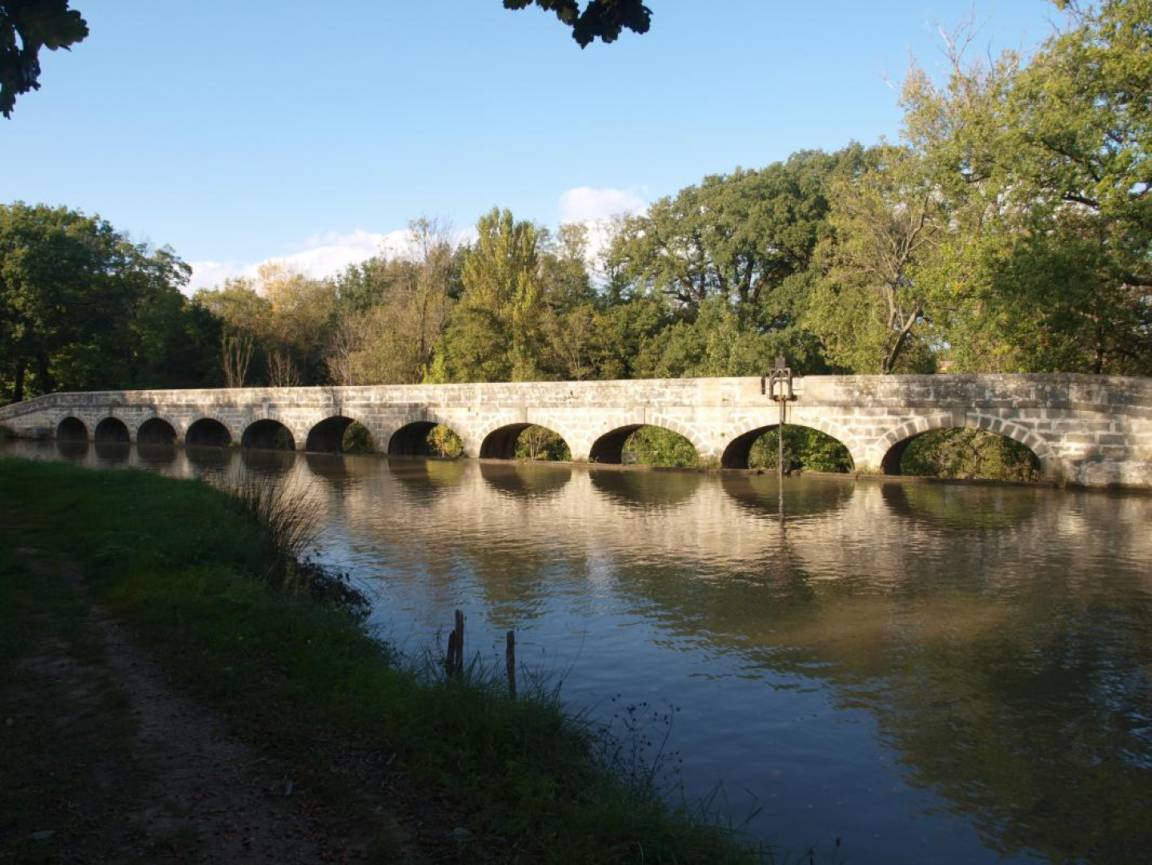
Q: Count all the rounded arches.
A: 11